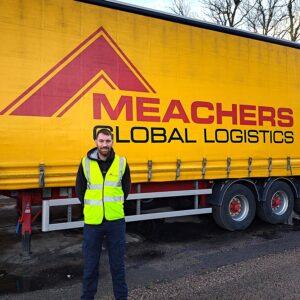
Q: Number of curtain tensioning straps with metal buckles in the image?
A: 8